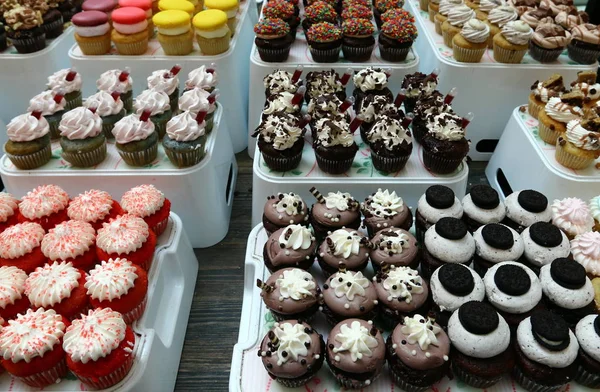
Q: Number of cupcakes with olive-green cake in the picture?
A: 12